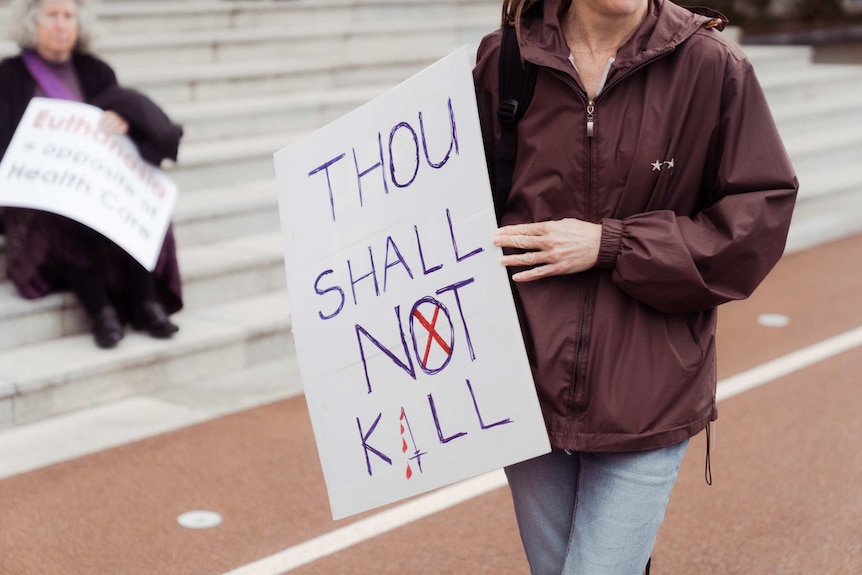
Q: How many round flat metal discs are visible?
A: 2